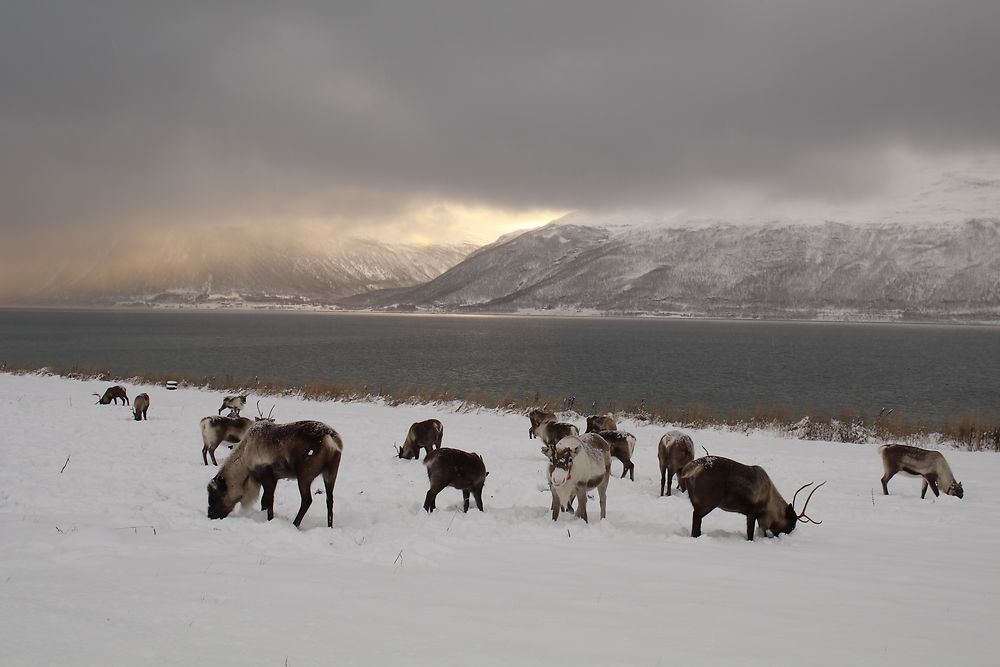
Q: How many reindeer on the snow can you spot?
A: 15